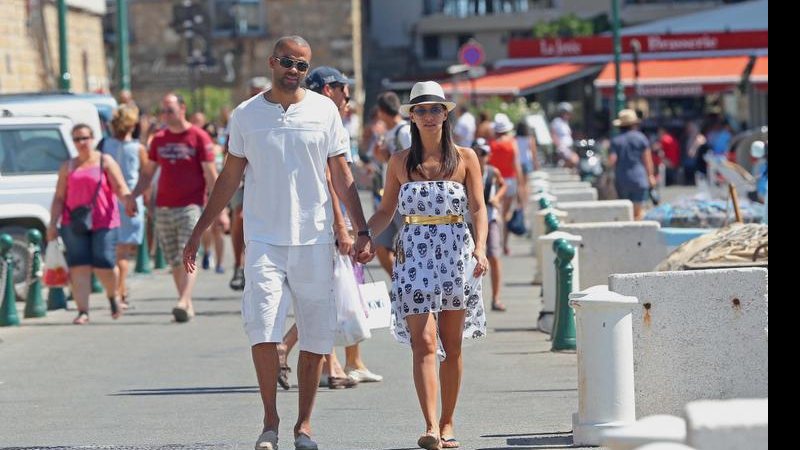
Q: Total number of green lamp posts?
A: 3